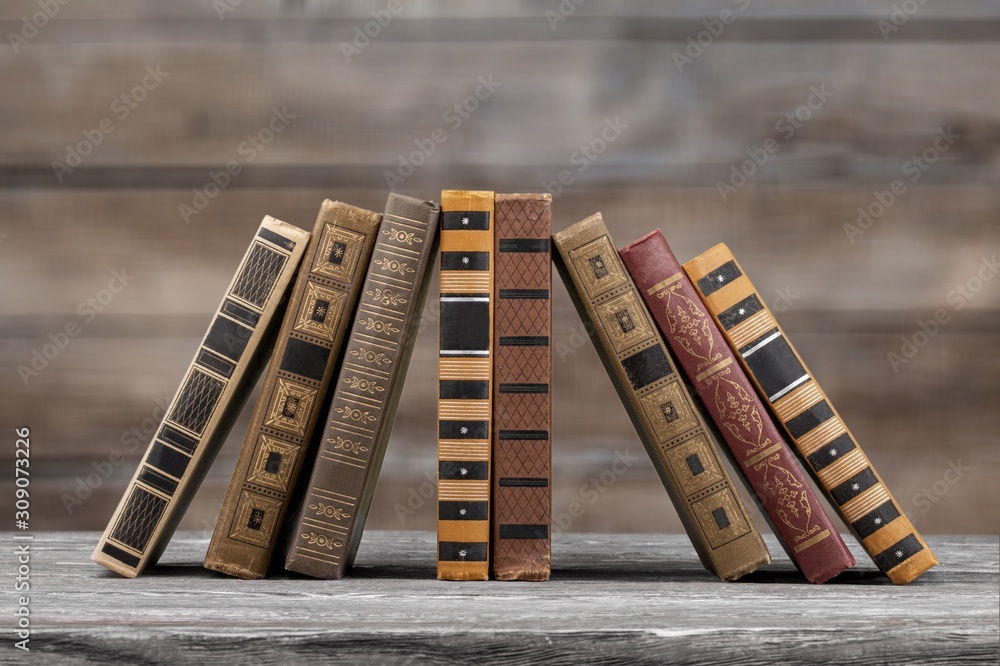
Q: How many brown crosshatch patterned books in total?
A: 1